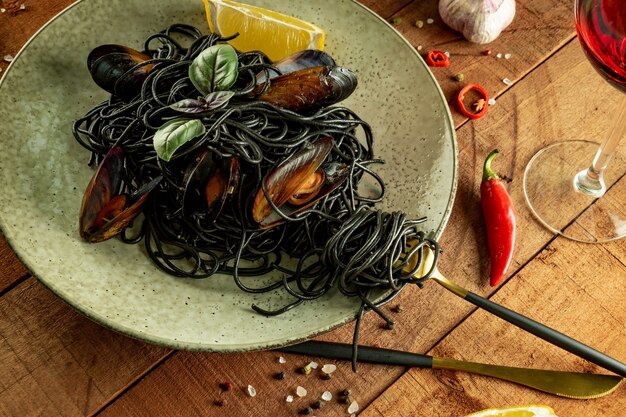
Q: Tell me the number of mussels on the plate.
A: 5